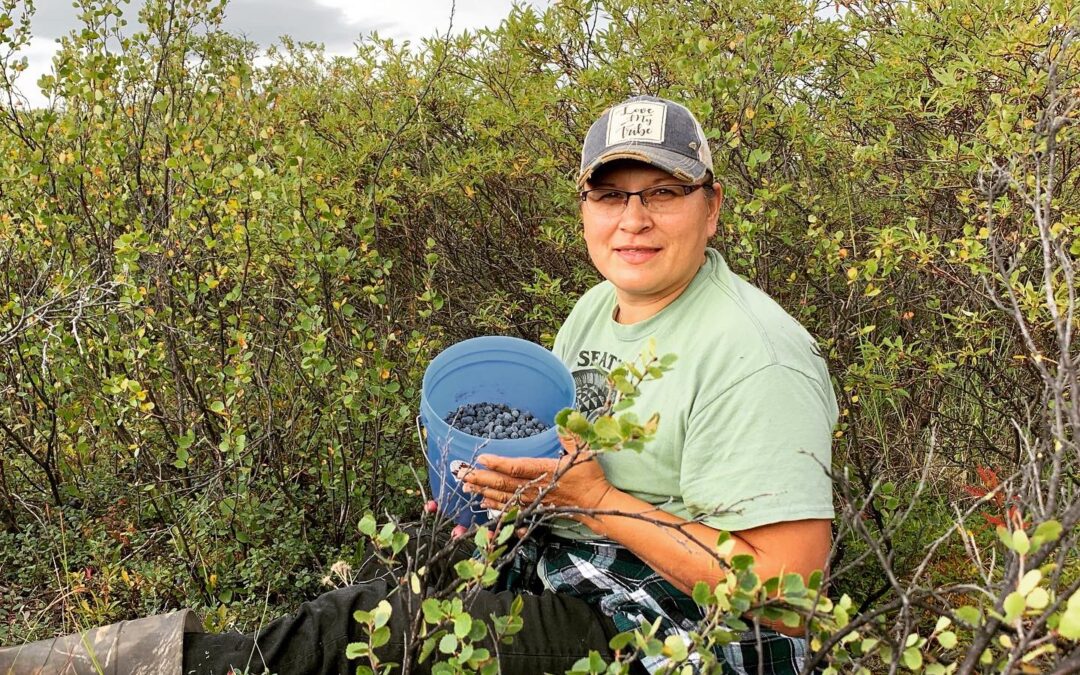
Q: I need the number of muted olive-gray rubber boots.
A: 1